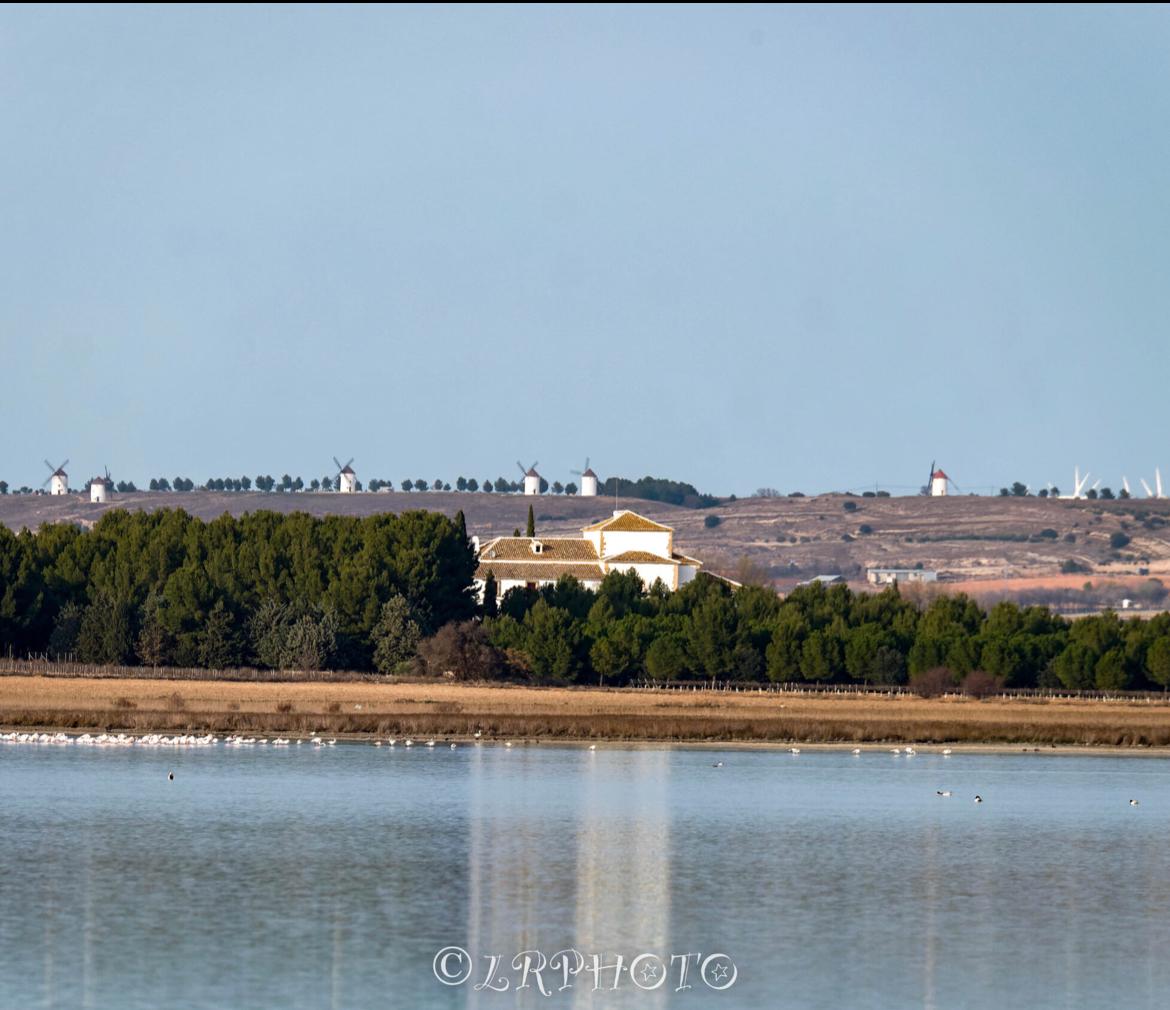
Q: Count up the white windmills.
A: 6